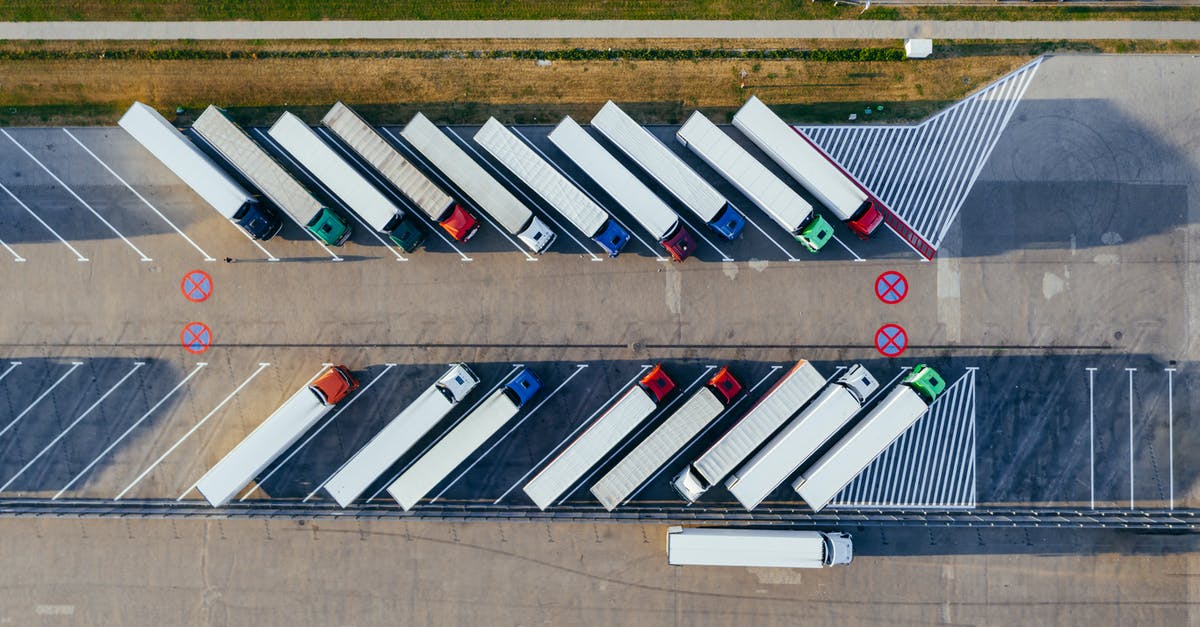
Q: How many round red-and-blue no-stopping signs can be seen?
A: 4